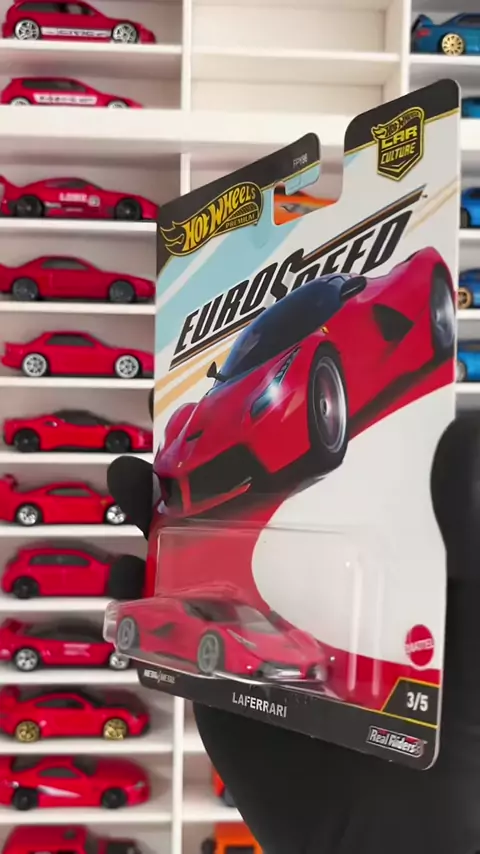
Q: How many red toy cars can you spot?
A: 13